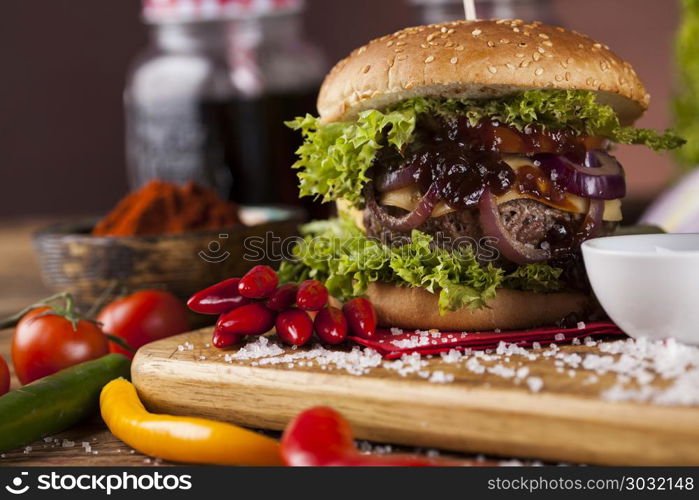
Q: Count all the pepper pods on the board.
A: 9